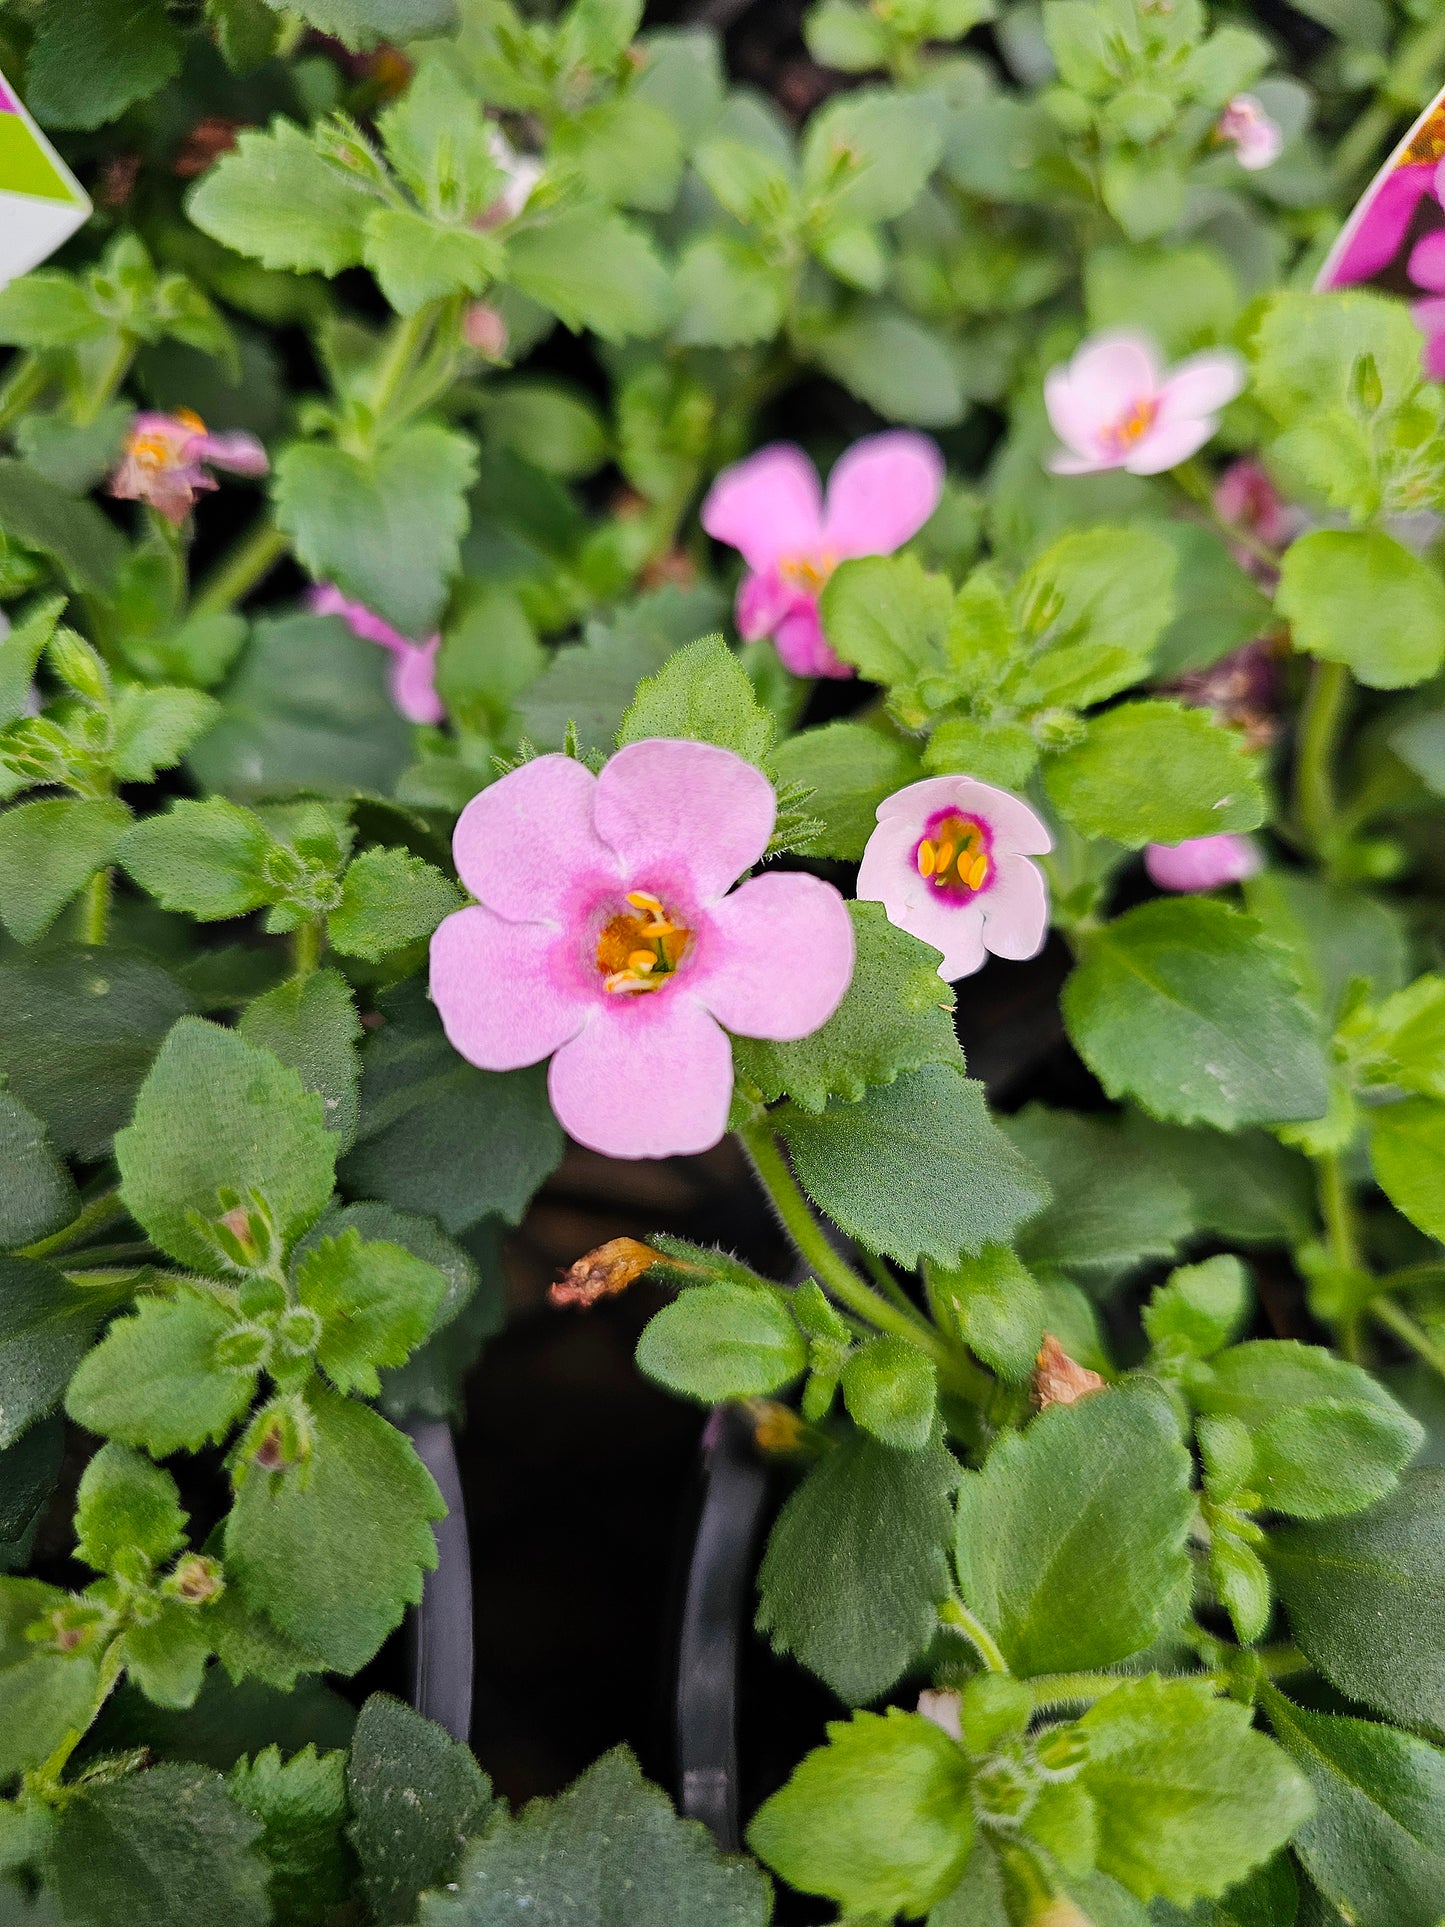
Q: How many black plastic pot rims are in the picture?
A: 2